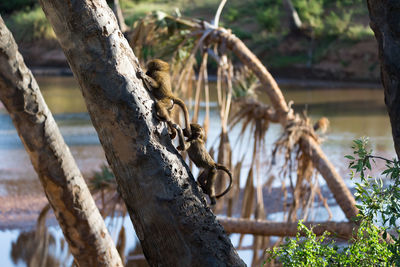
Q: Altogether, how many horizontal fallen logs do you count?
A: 1